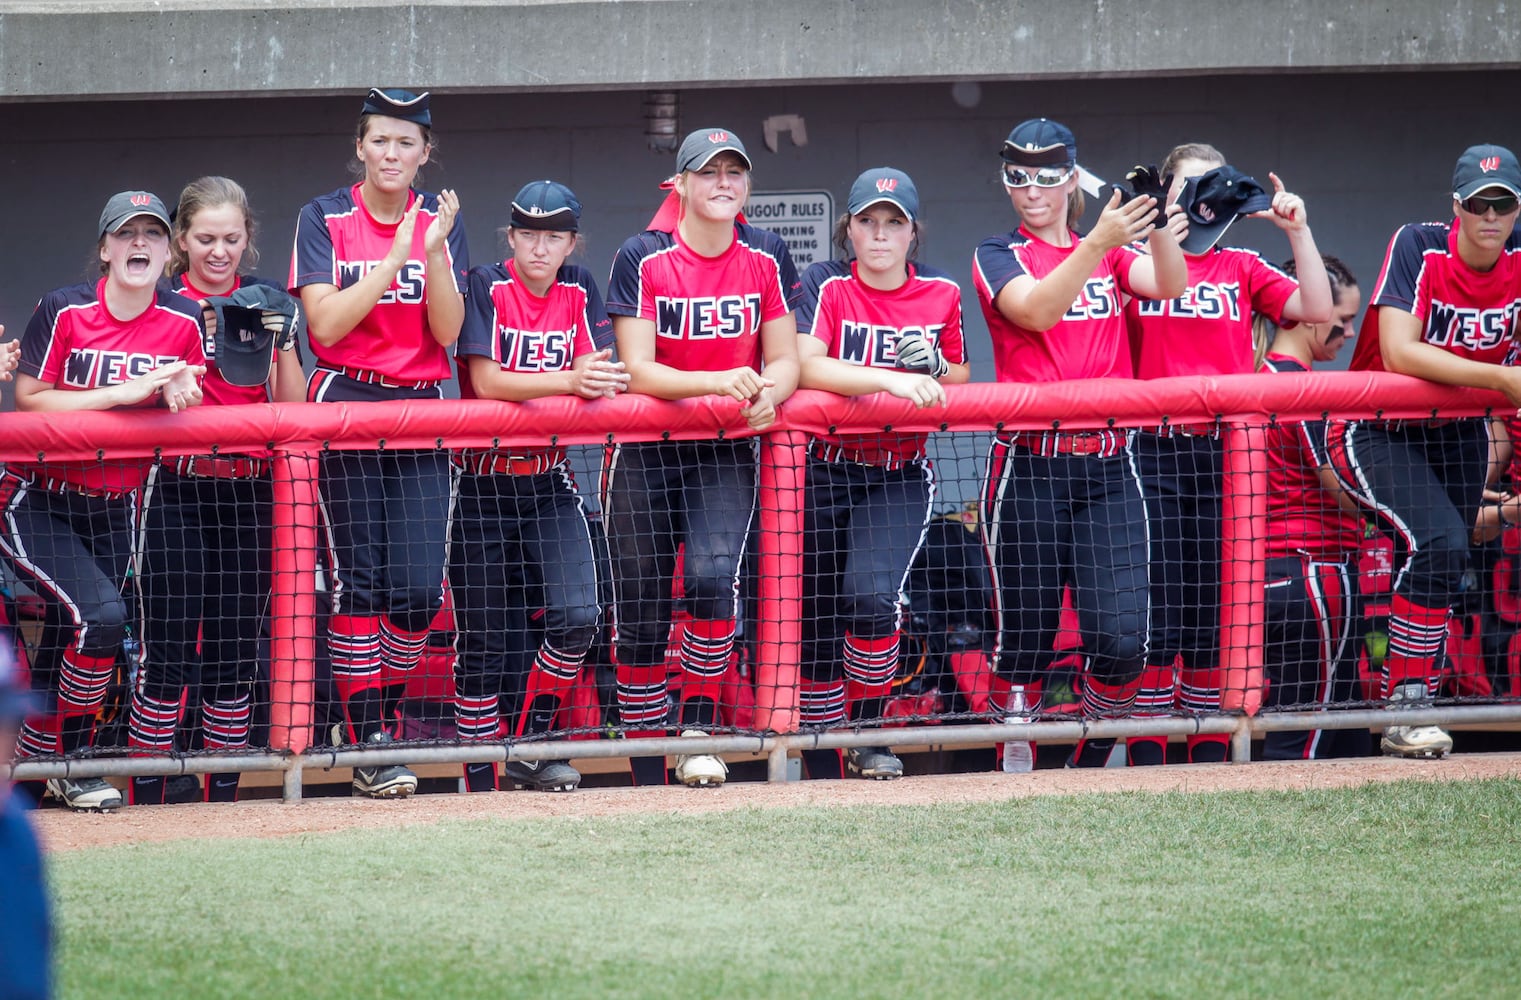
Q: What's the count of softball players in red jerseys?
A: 10